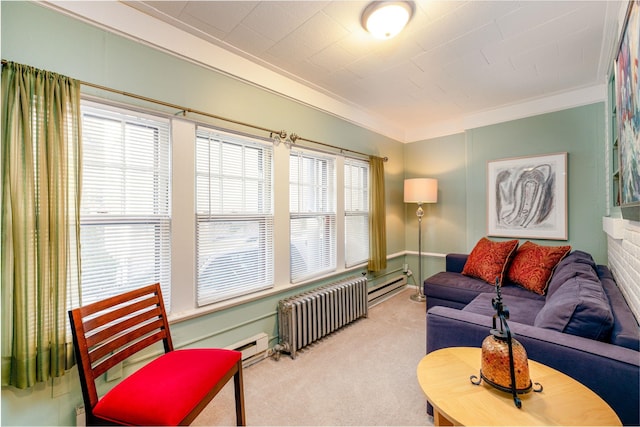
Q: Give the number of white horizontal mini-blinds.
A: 4